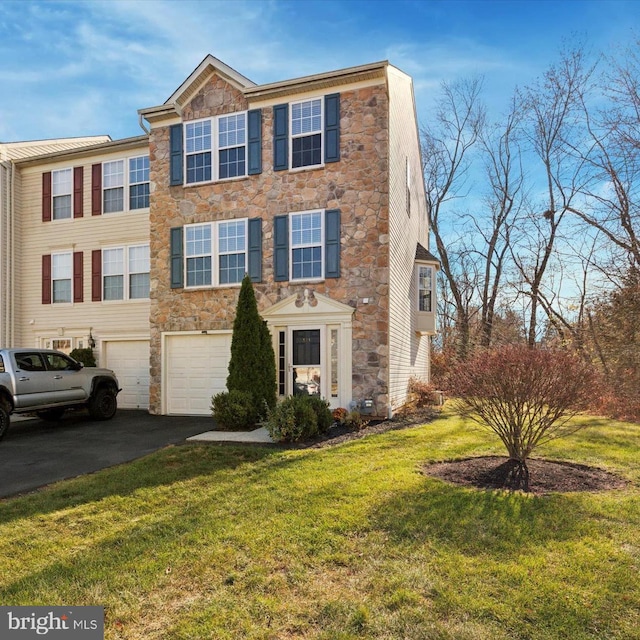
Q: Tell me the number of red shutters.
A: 6